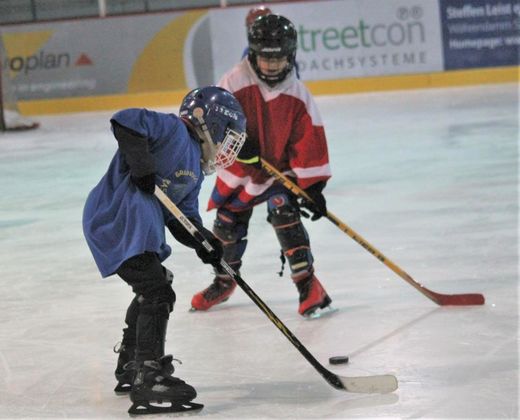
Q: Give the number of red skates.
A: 2